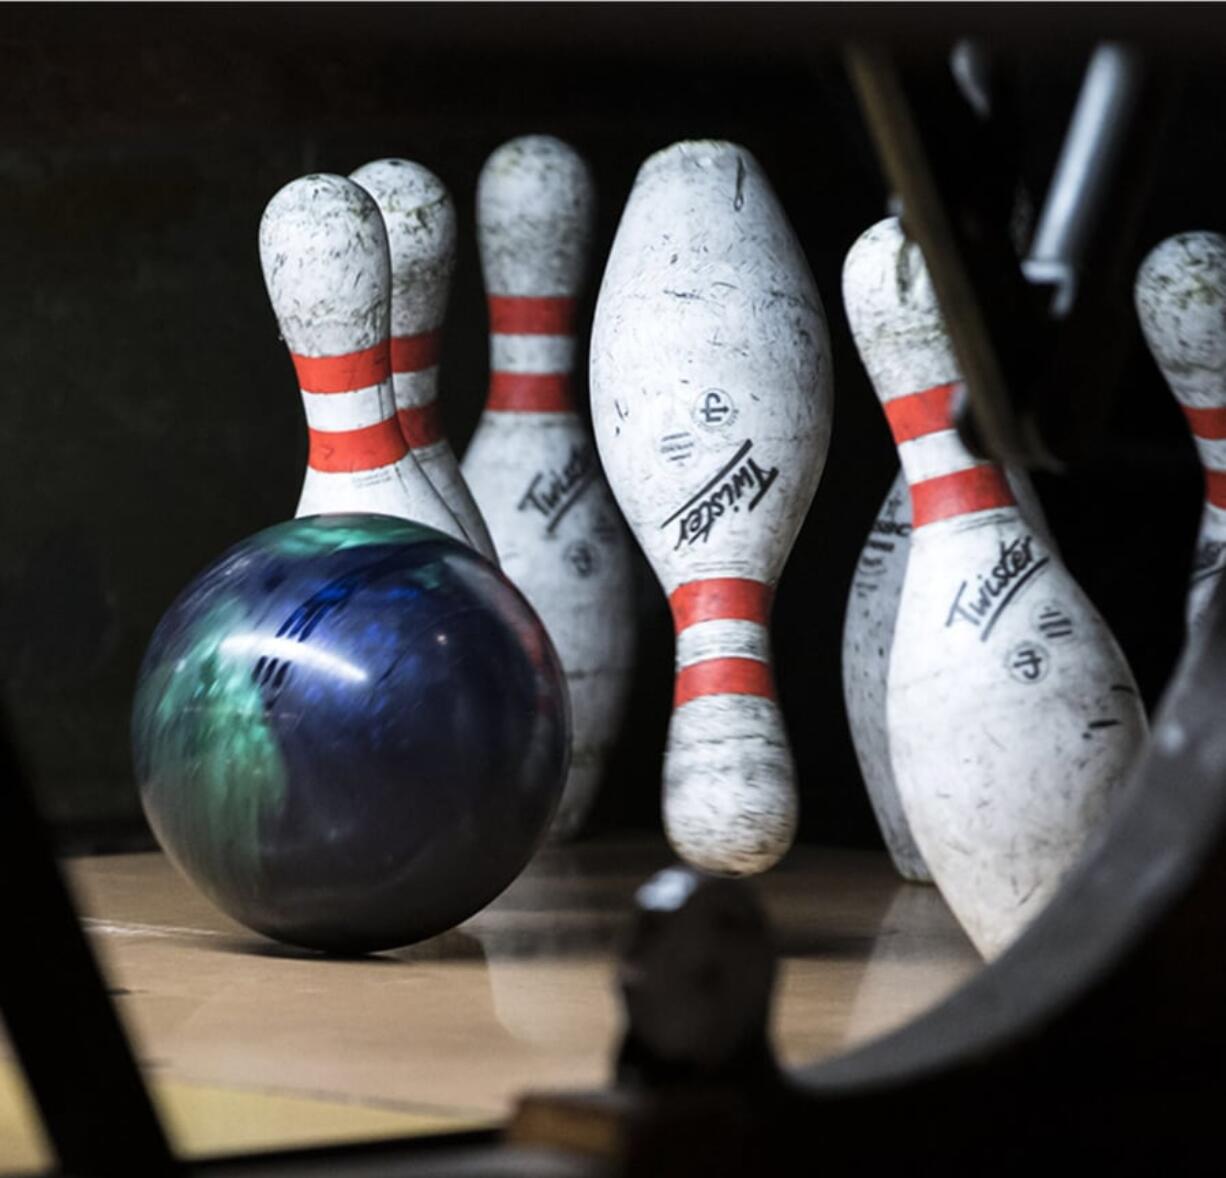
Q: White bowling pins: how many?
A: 7